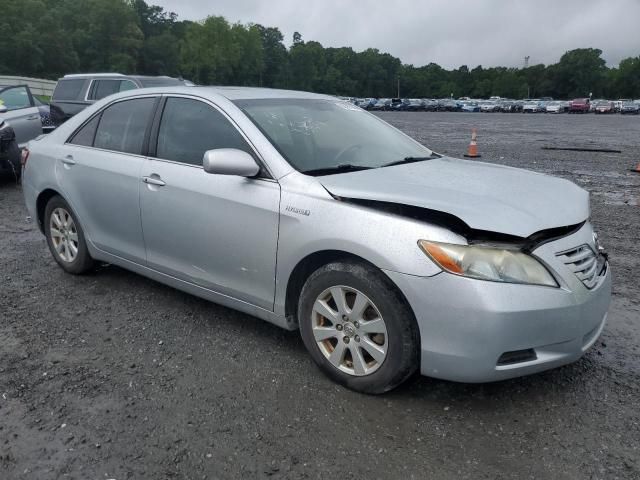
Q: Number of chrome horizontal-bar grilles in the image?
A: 1